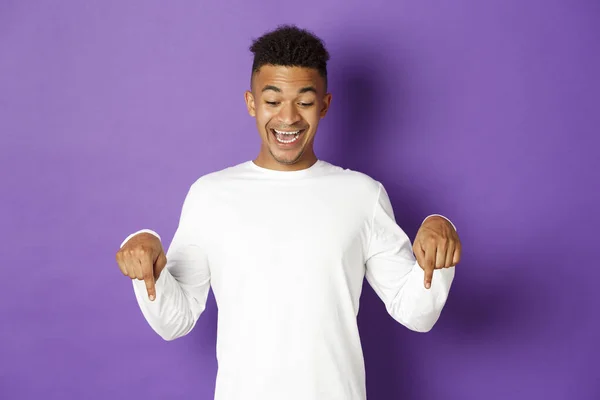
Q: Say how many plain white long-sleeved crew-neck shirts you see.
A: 1